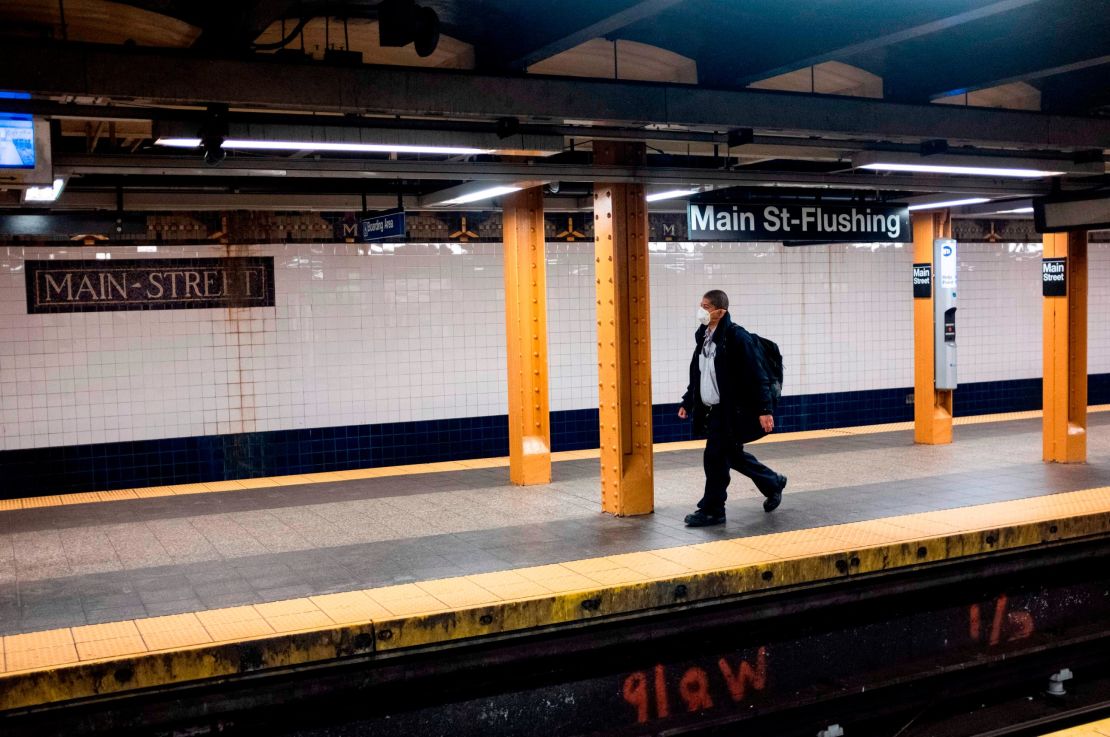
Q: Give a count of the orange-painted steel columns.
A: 4